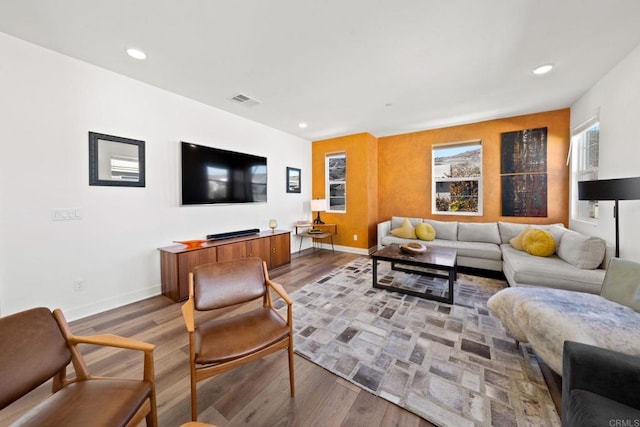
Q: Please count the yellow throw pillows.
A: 4